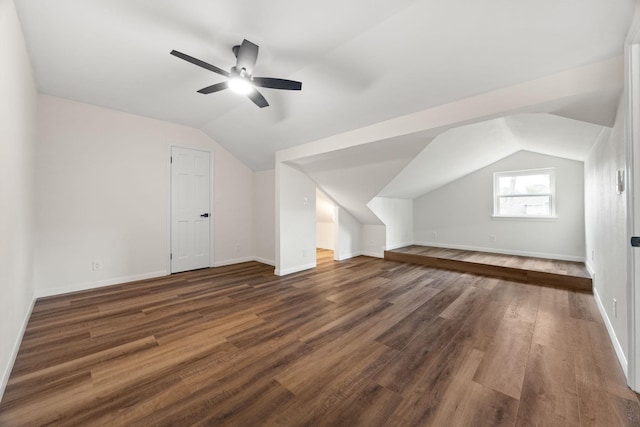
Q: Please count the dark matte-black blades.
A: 5